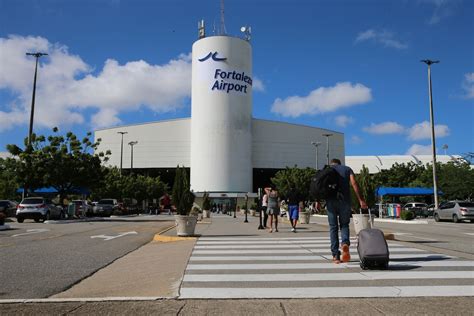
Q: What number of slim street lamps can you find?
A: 6